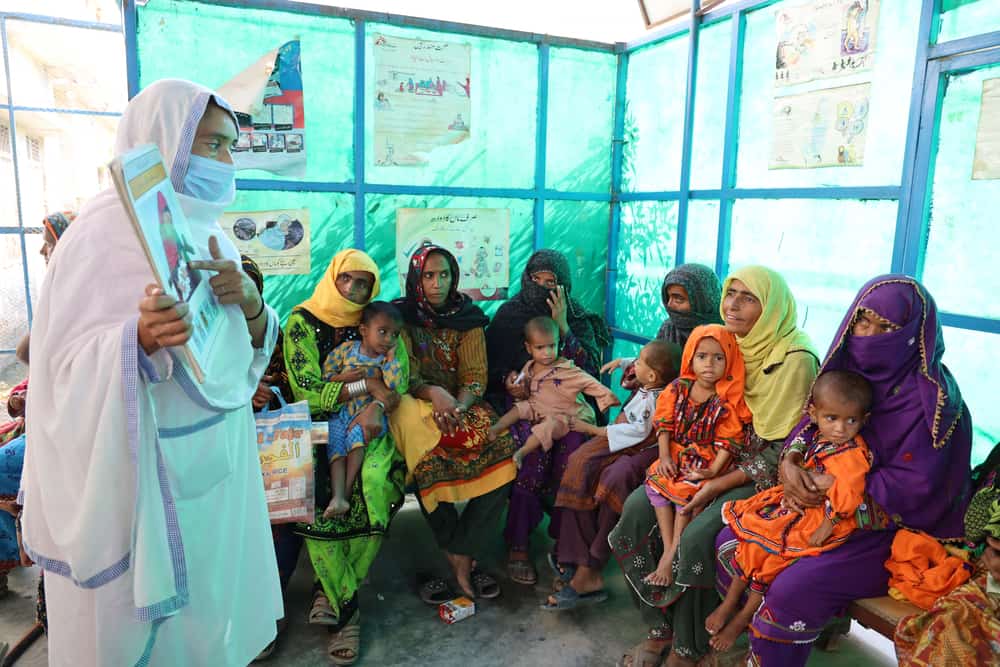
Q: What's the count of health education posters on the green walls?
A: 7